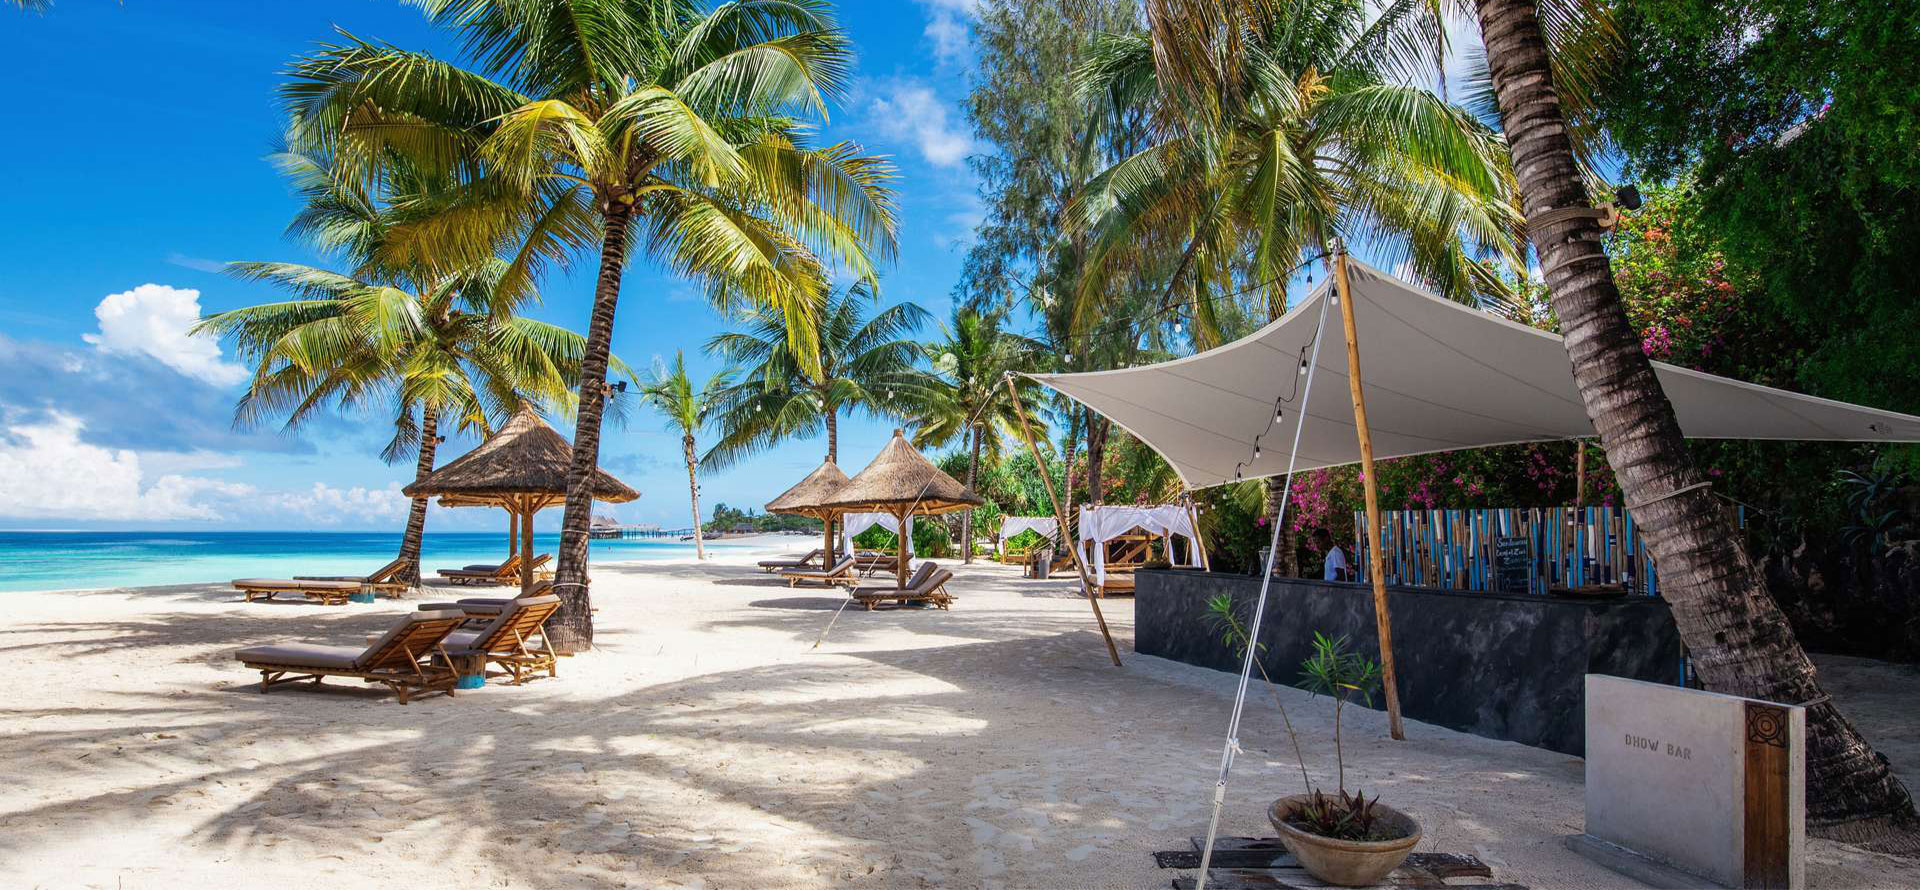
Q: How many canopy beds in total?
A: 3